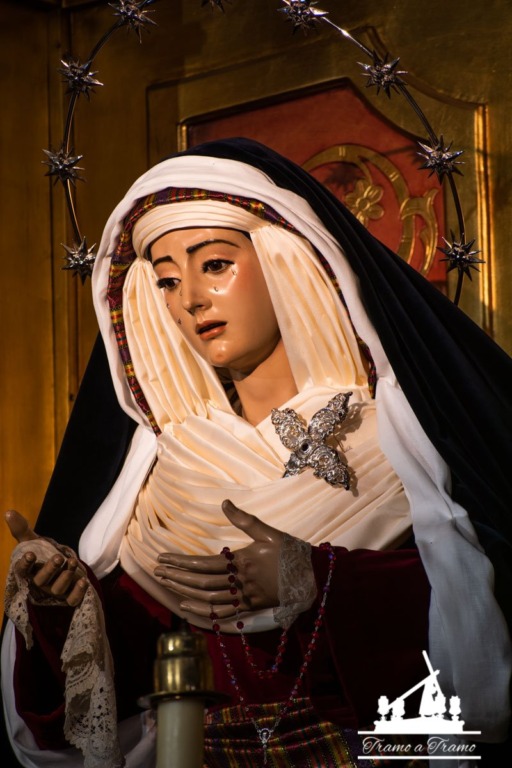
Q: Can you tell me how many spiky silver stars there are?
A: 9